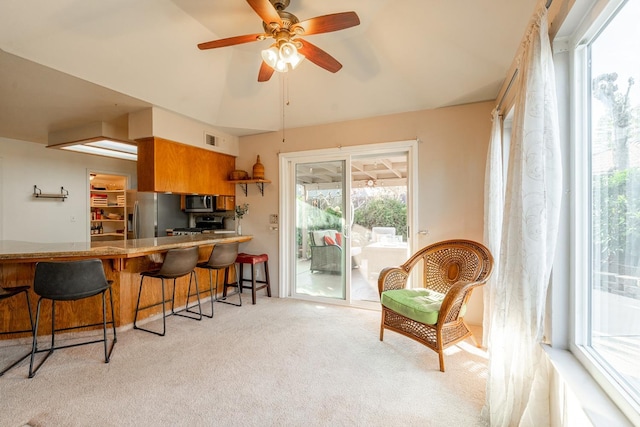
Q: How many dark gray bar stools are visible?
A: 4